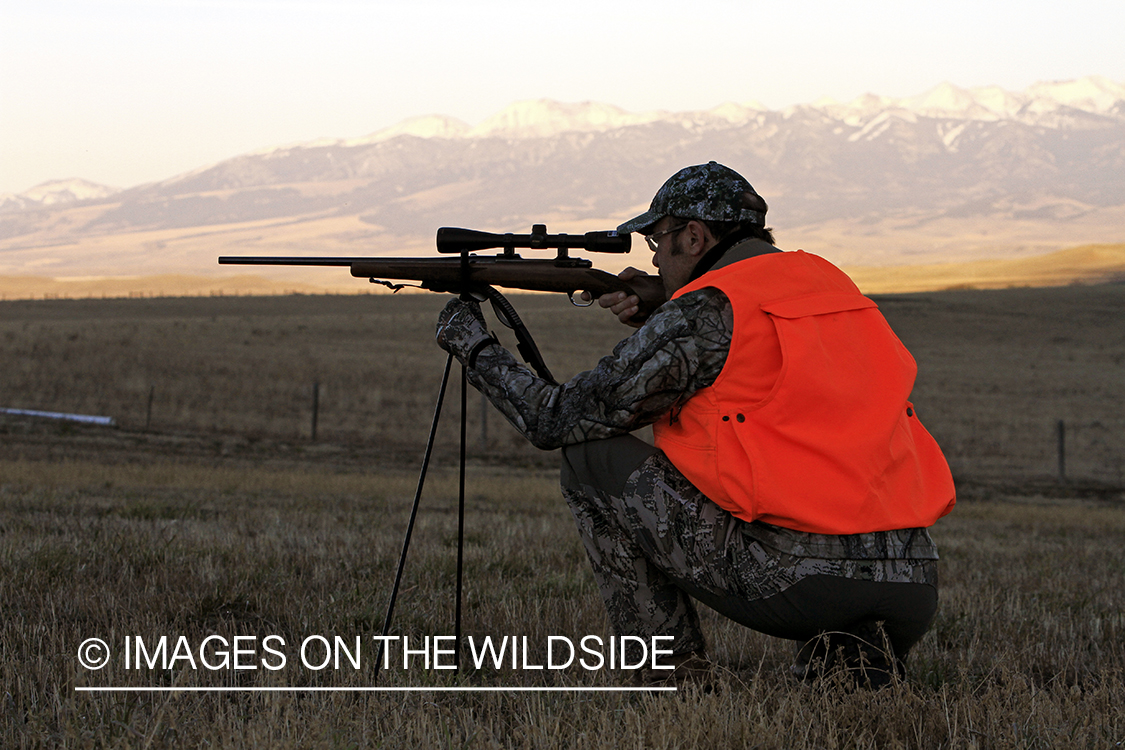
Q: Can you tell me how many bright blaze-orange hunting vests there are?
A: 1